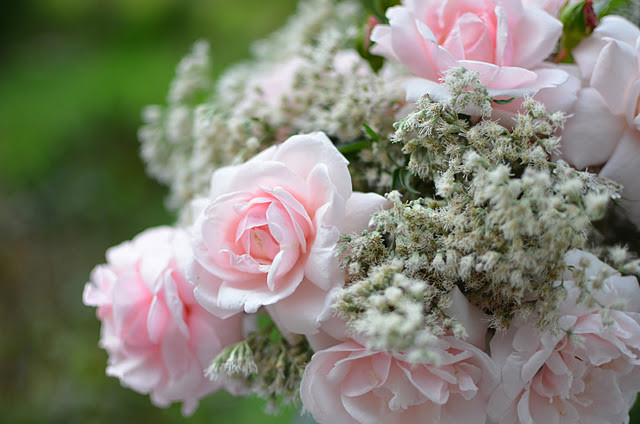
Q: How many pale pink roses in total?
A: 6